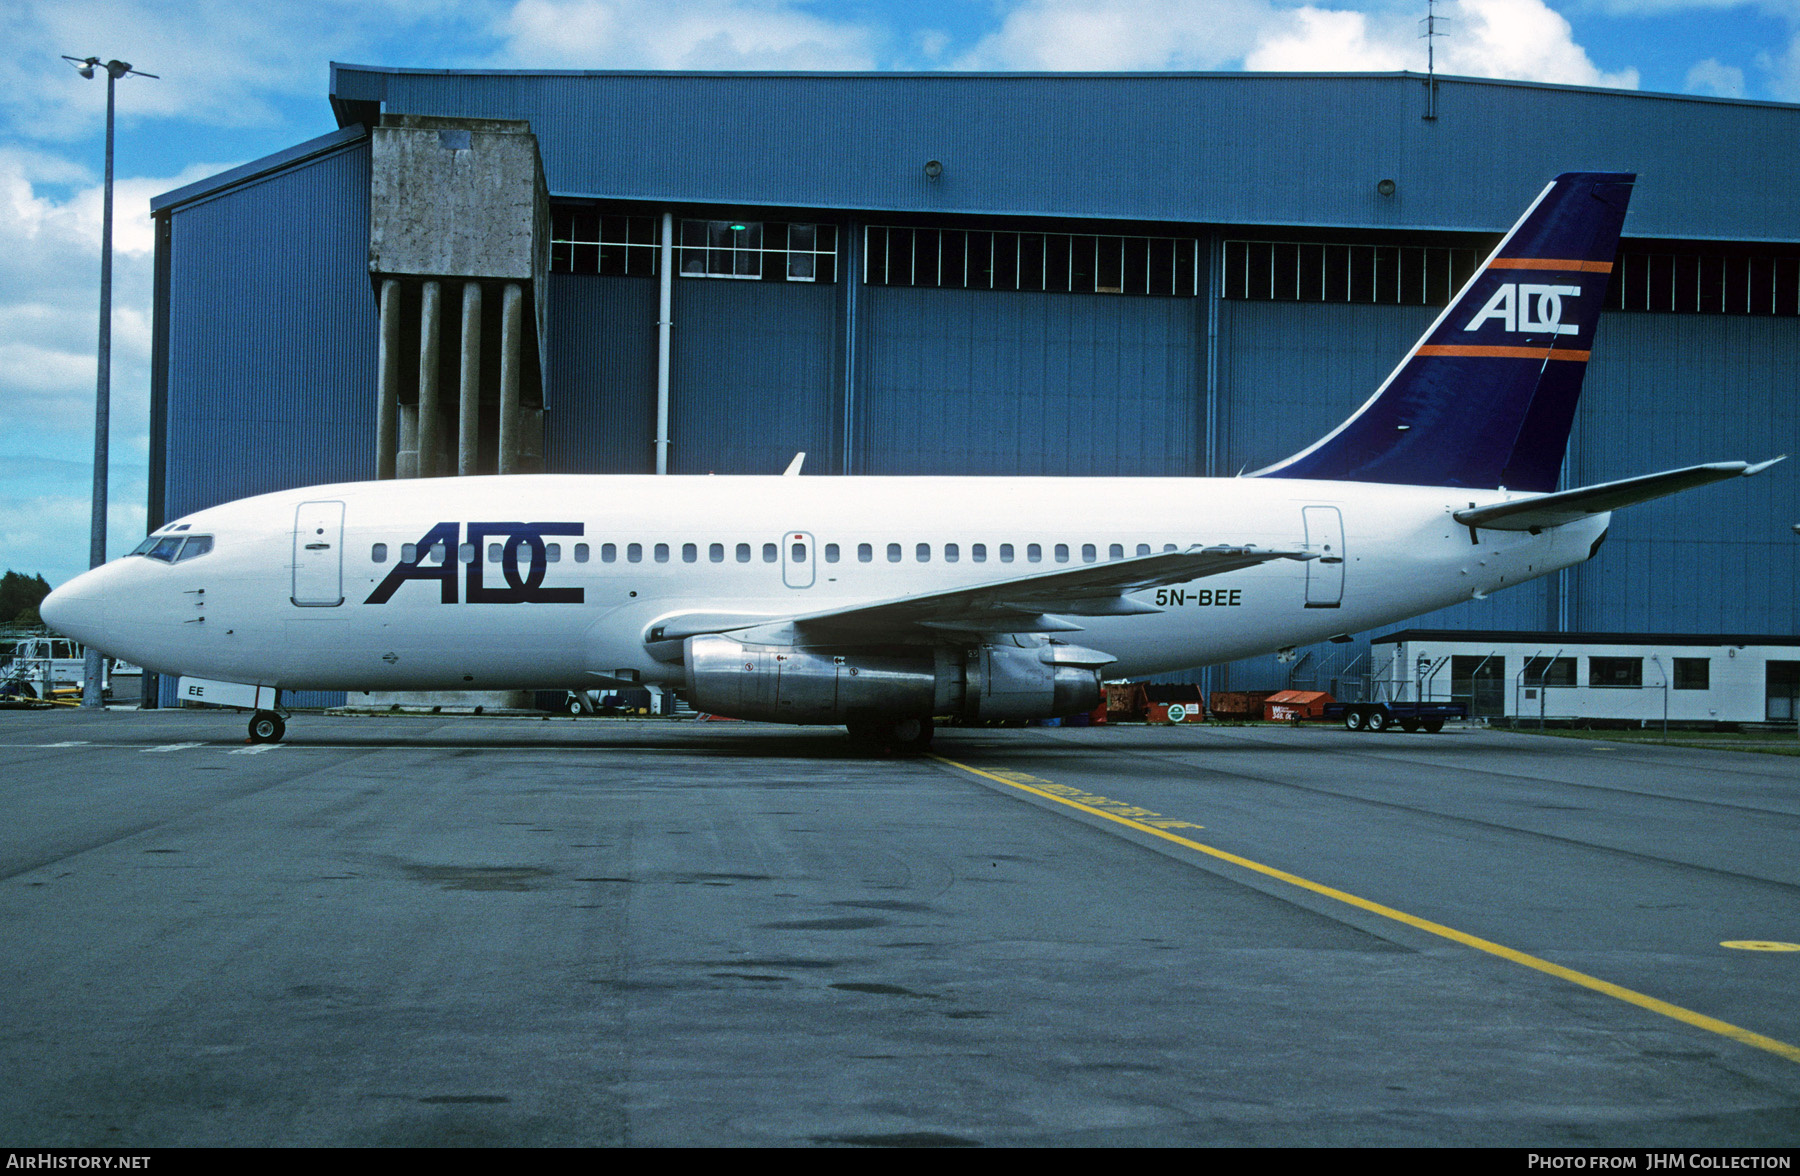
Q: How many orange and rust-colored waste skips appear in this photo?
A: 4